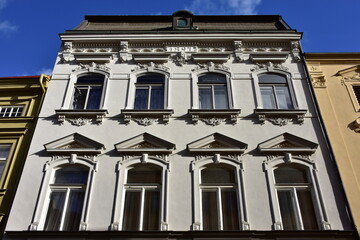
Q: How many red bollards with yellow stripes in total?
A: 0